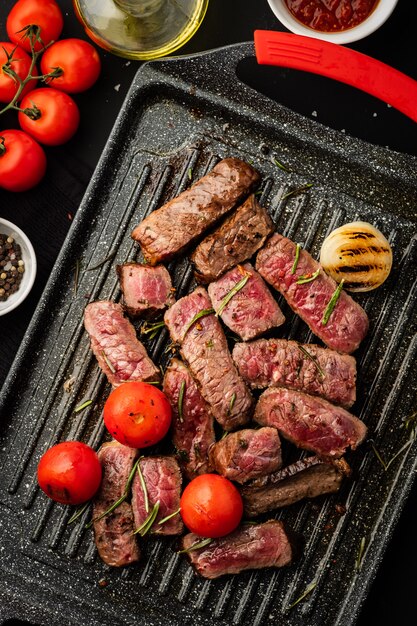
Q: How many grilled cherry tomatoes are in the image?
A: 3